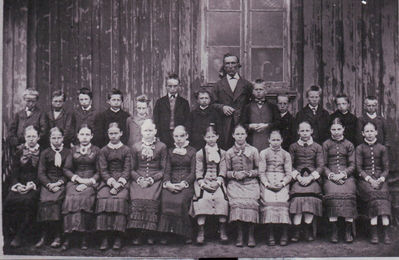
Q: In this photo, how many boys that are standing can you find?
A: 12